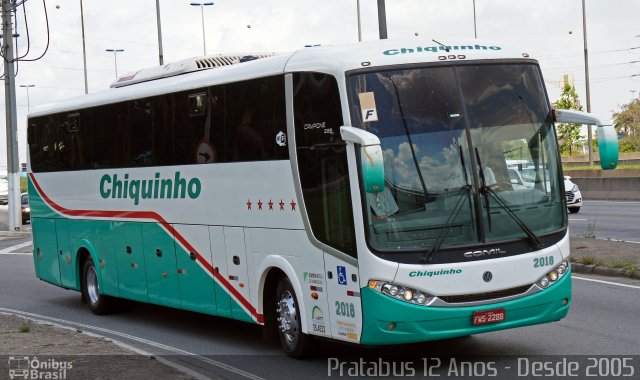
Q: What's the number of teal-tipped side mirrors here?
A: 2